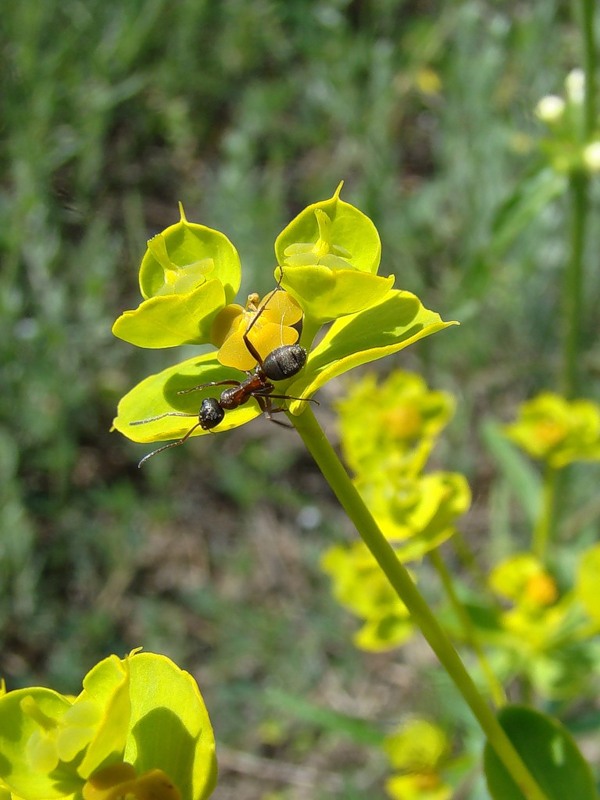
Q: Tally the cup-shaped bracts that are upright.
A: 2